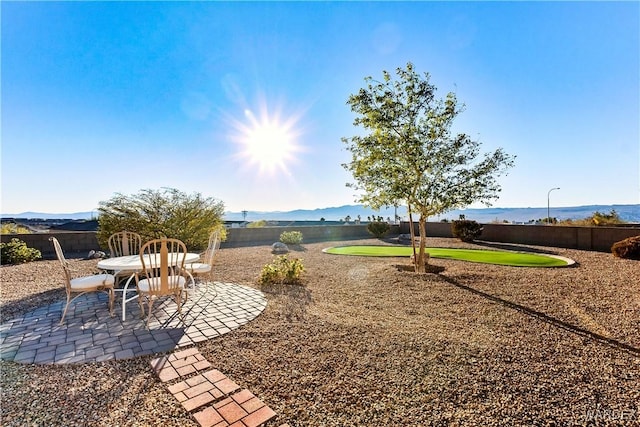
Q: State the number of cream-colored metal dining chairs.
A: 4